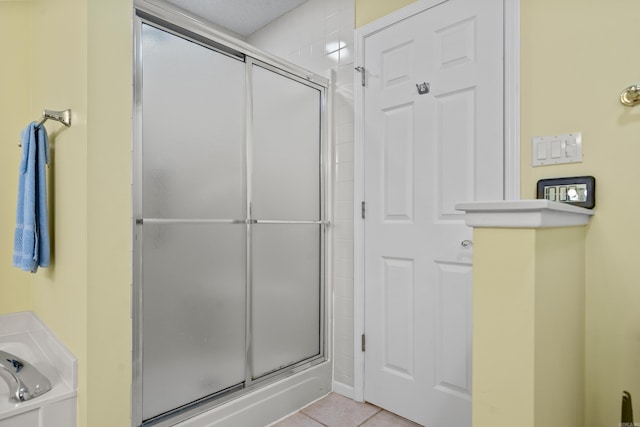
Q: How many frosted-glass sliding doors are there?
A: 2